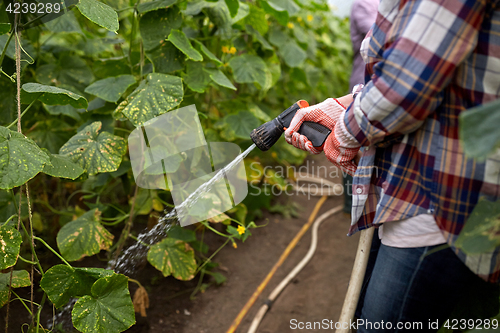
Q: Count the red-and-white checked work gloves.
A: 2